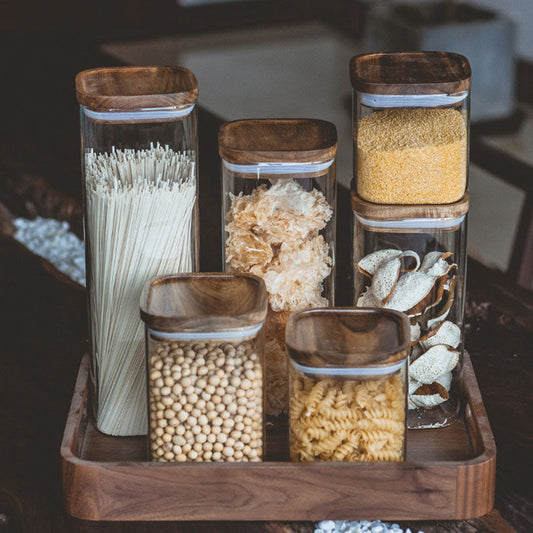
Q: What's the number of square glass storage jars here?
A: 6